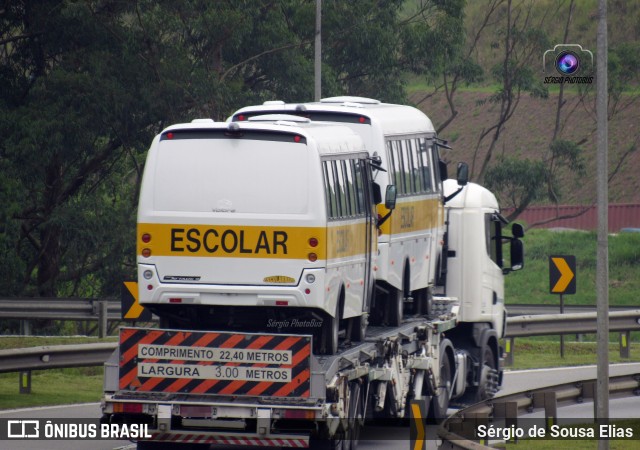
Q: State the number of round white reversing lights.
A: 2